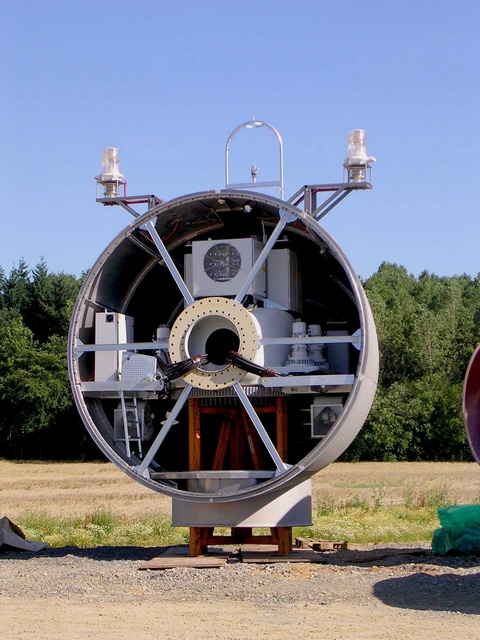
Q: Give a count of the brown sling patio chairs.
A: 0